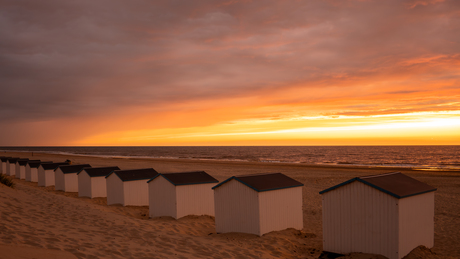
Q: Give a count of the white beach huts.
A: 11